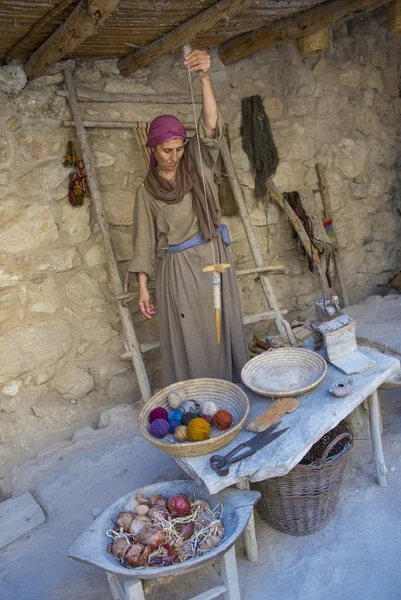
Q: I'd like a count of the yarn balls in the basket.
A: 12